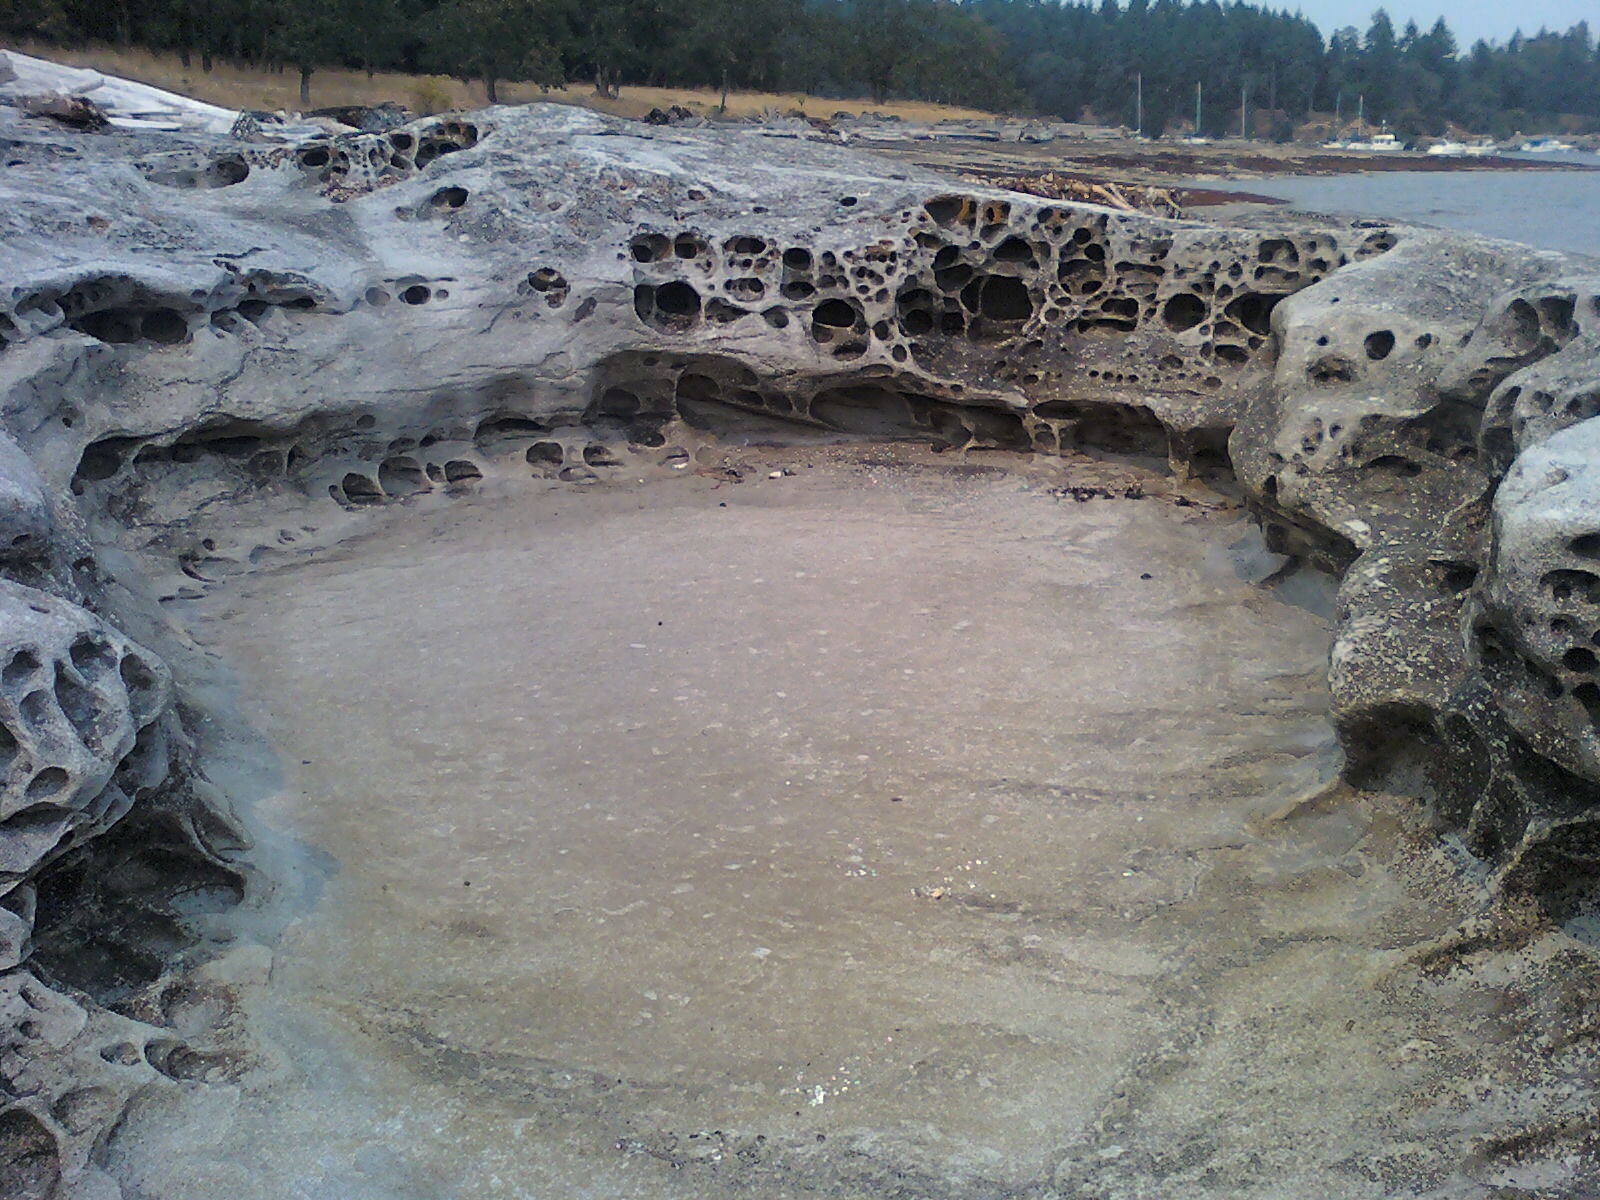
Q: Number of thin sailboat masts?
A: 5